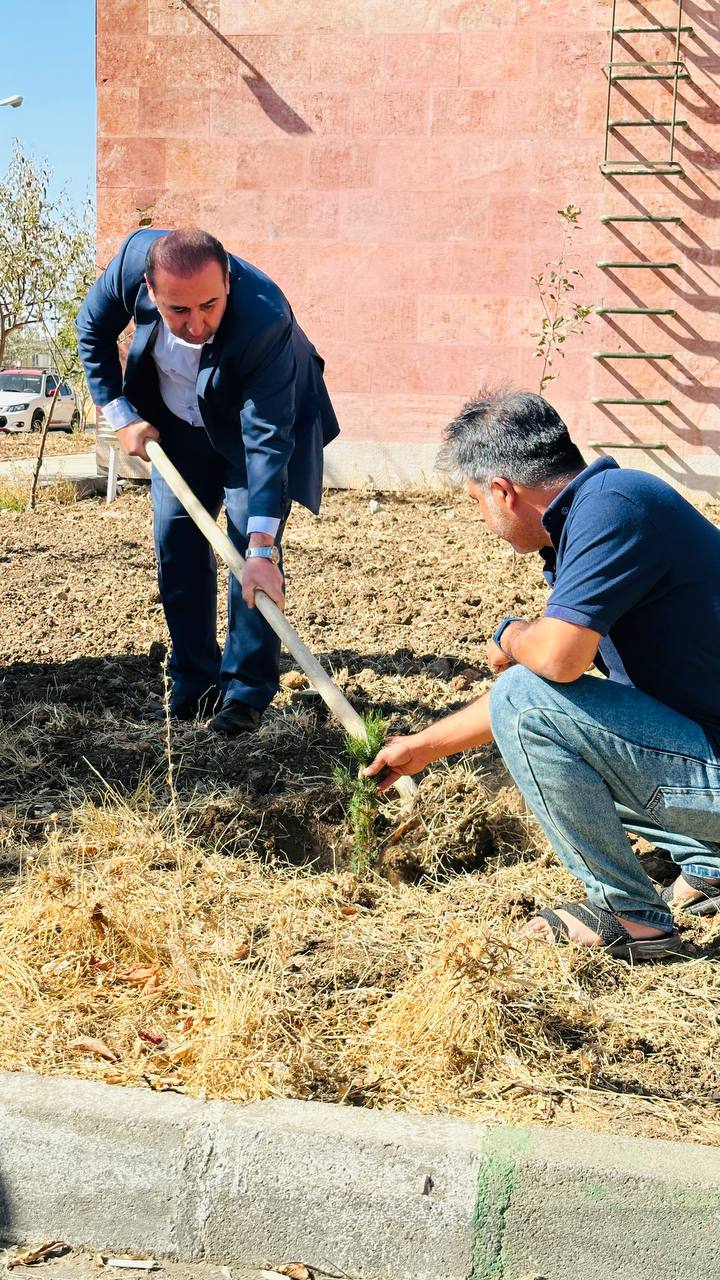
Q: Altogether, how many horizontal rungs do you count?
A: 10